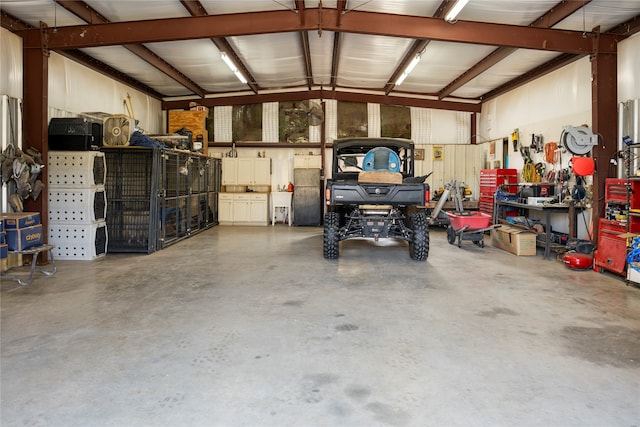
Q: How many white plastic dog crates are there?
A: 3